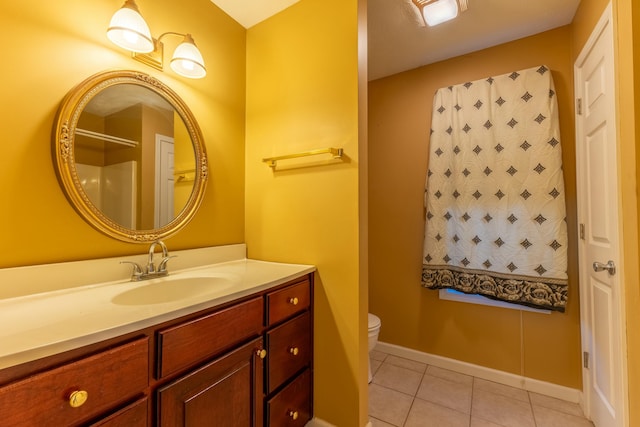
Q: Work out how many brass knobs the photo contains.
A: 5